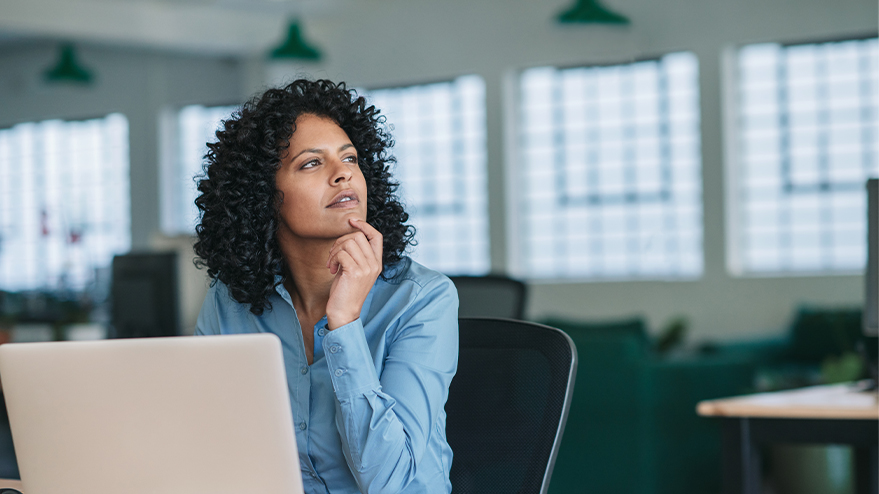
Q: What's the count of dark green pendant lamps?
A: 3